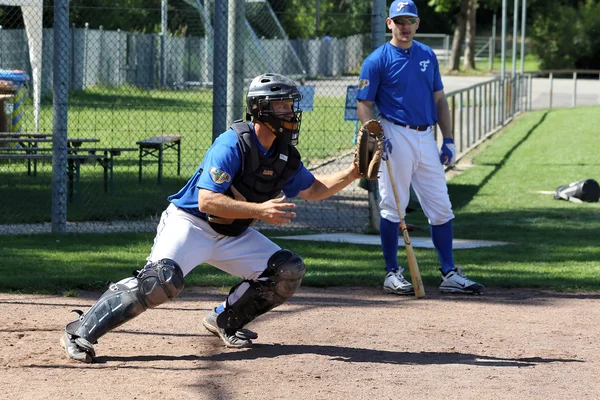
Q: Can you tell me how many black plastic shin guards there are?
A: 2